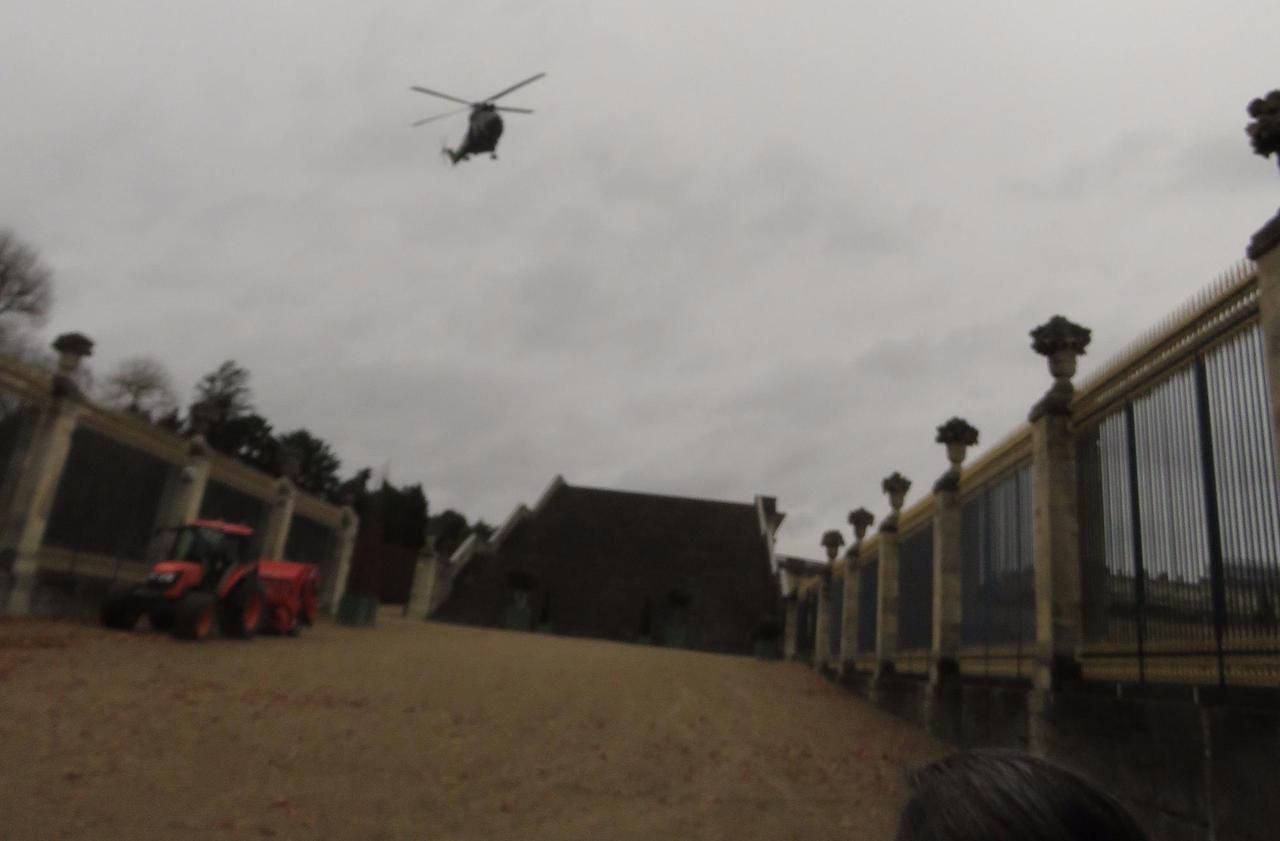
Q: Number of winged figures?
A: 0